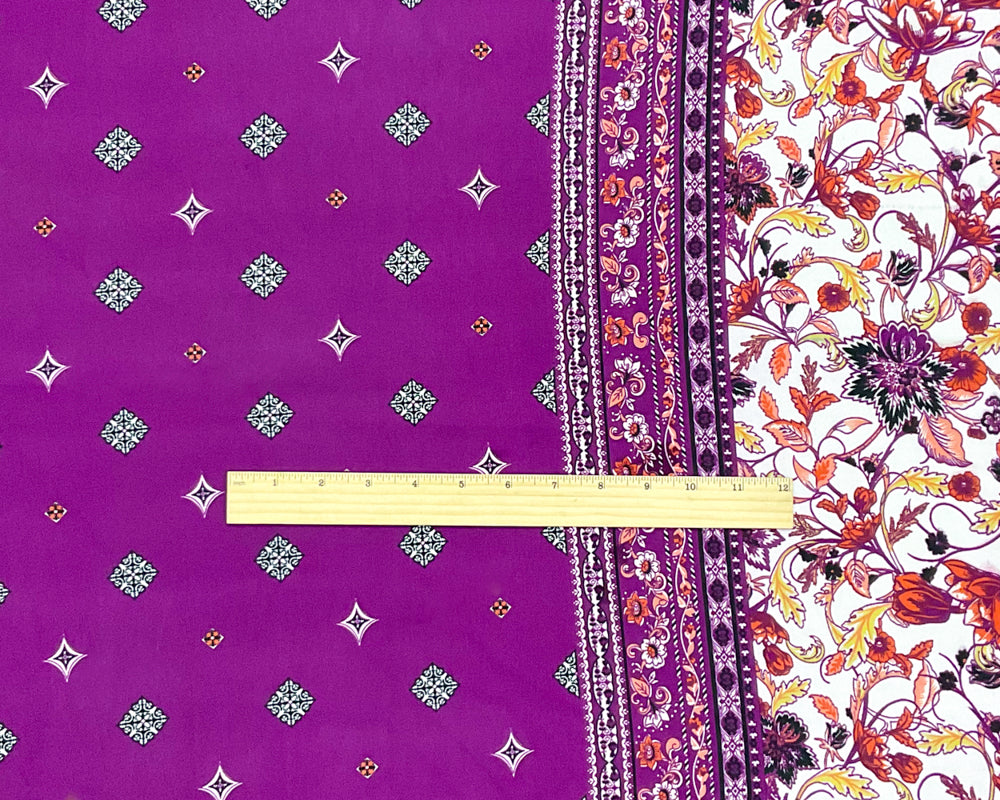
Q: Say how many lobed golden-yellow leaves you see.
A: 15